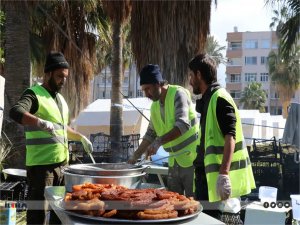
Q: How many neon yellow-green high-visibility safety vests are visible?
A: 3